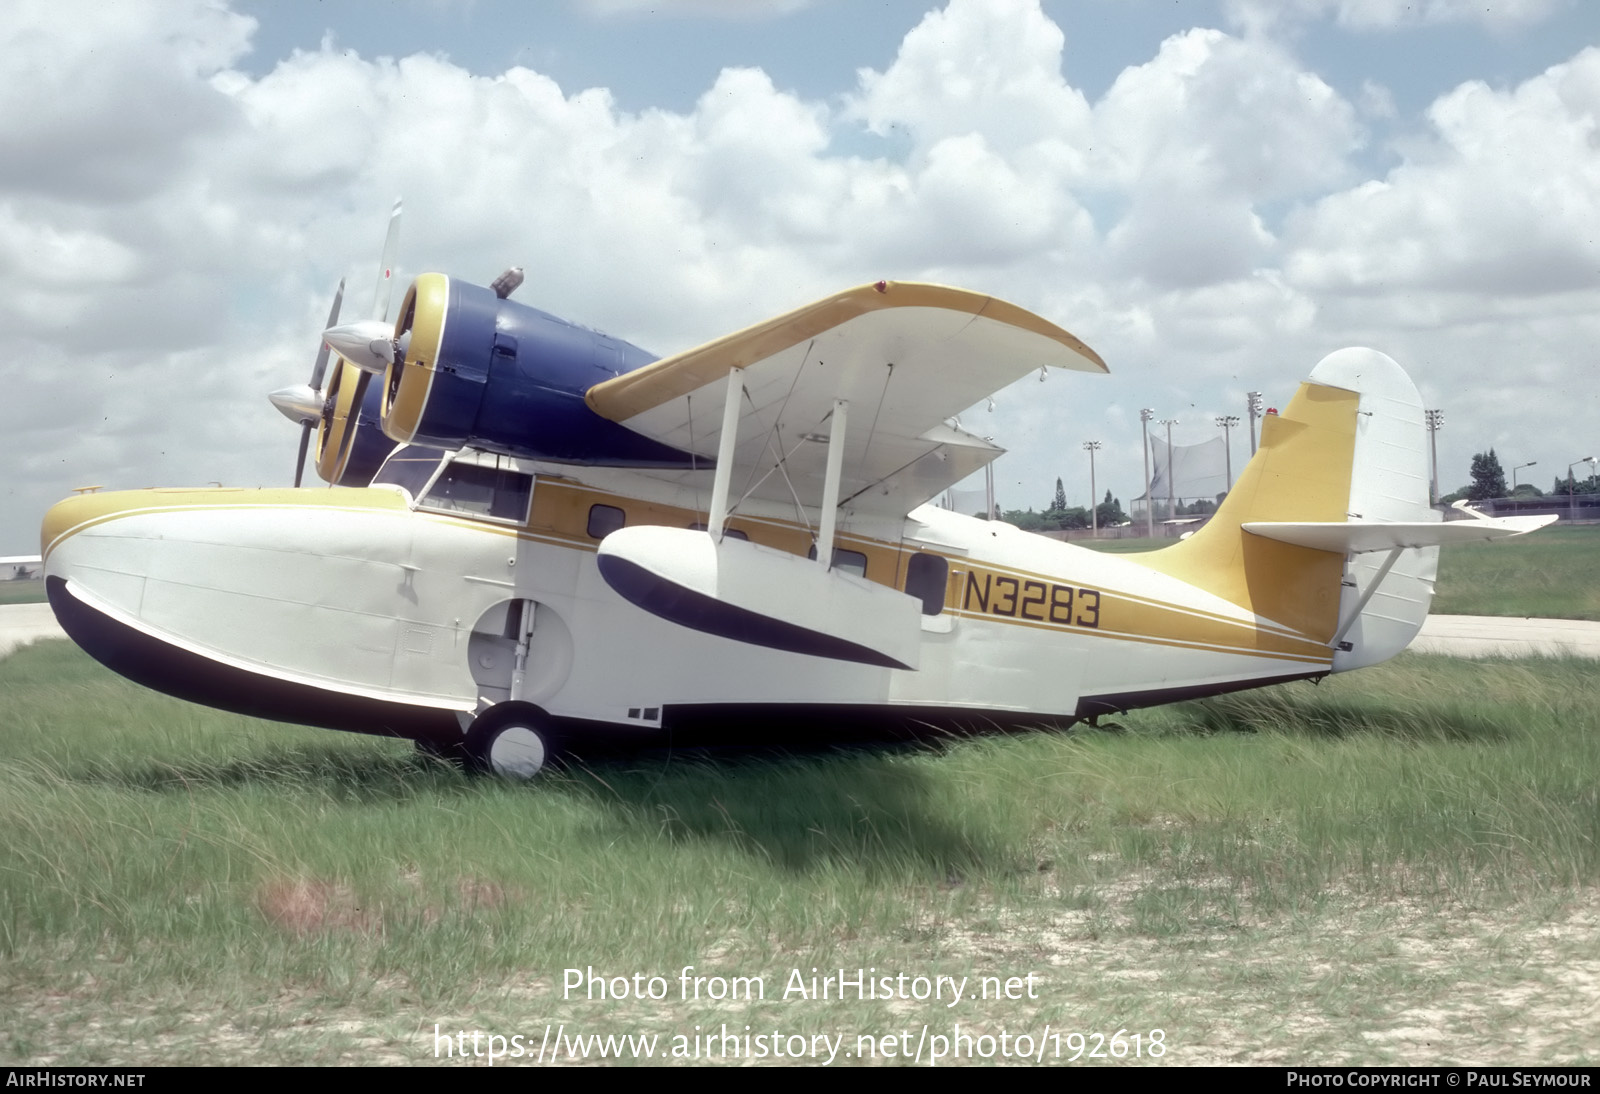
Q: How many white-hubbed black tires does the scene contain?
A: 1